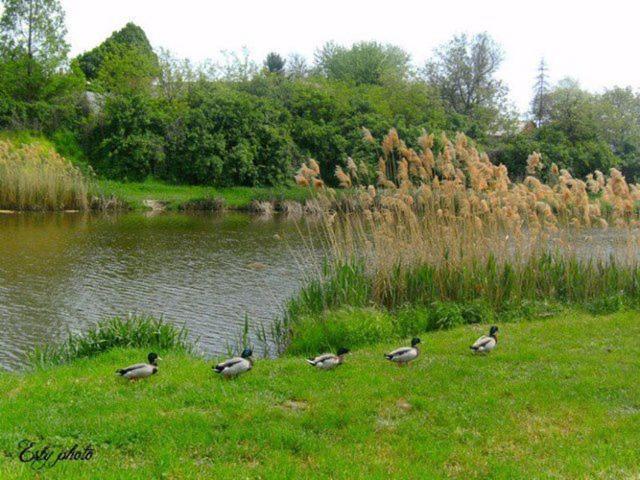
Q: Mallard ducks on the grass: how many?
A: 5